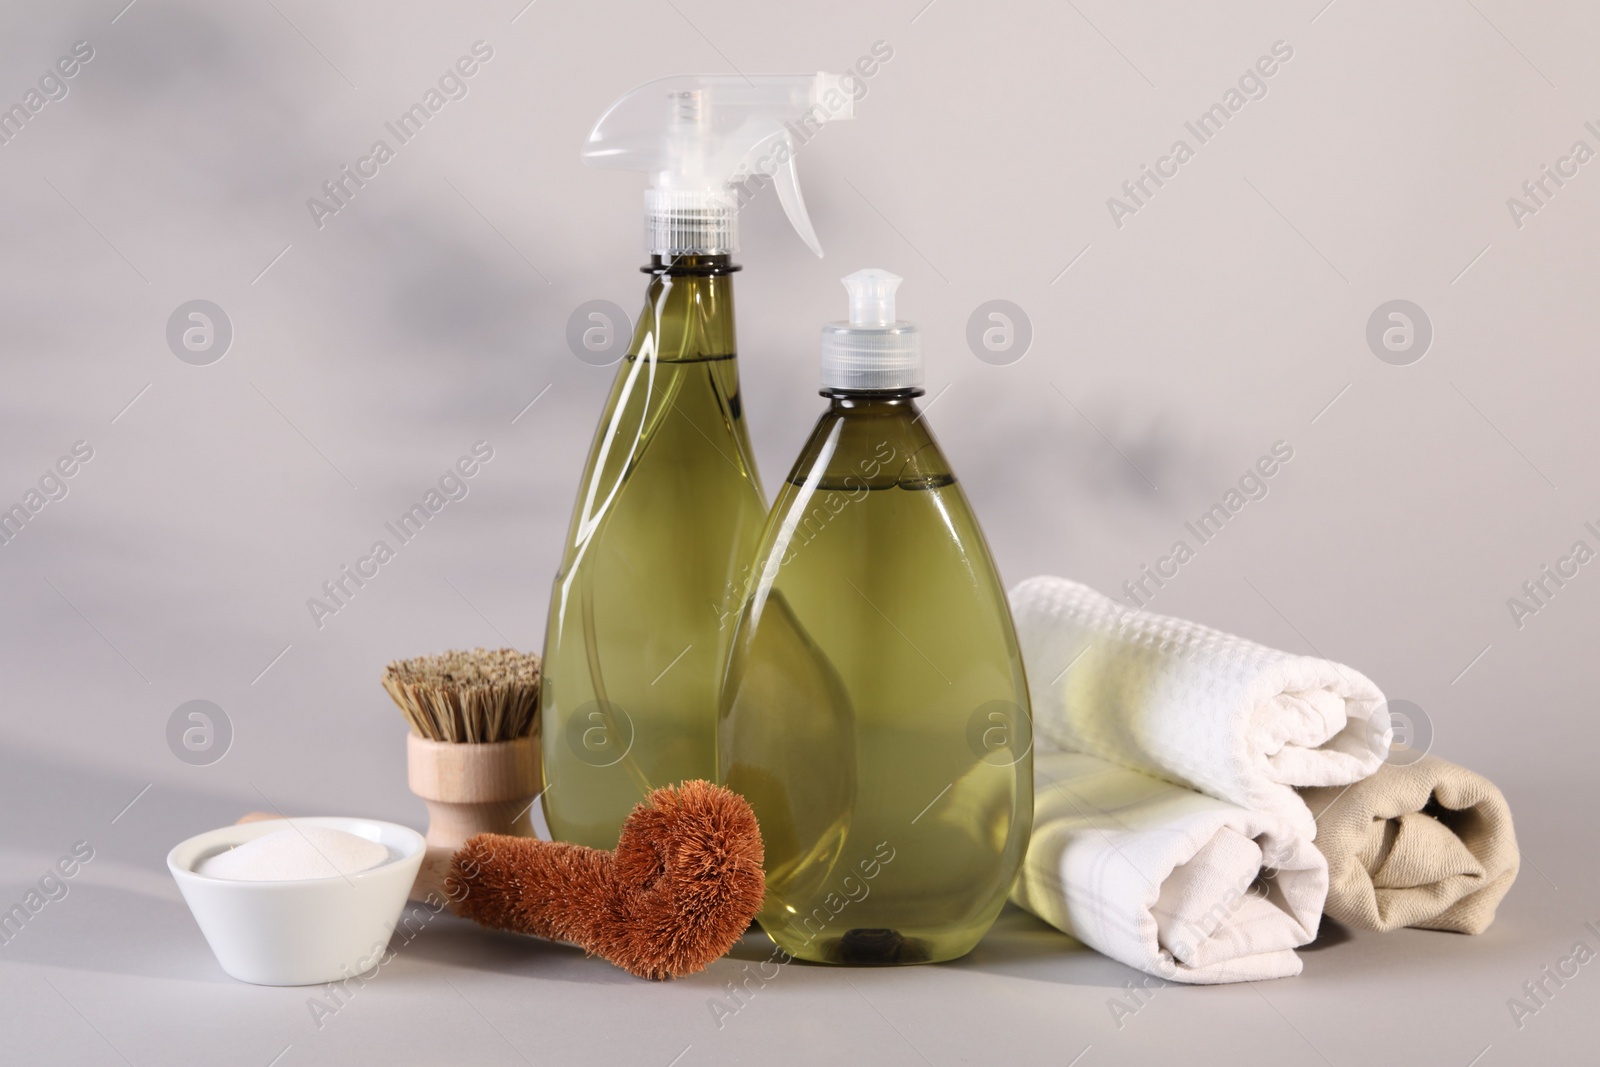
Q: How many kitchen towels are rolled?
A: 3